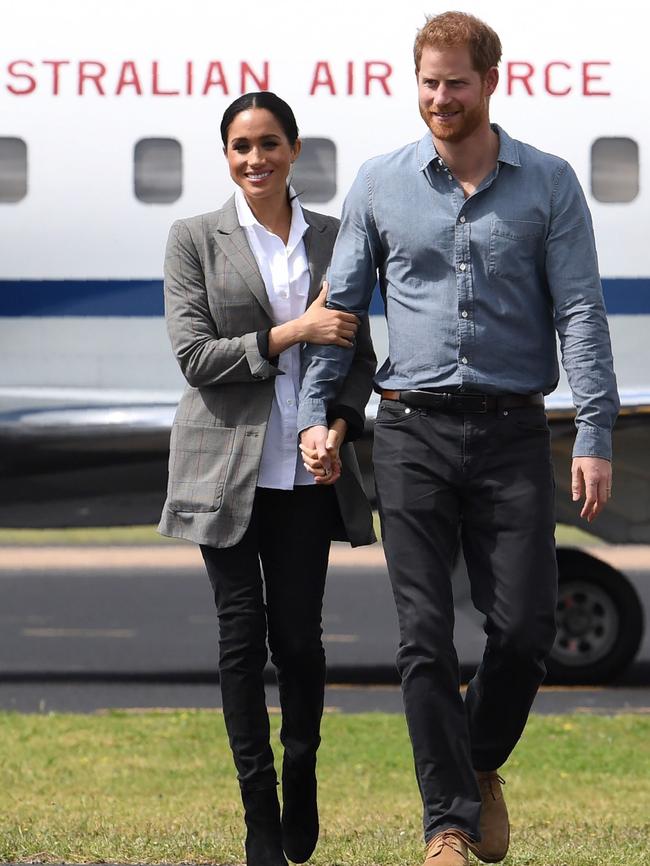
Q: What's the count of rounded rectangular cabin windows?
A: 4